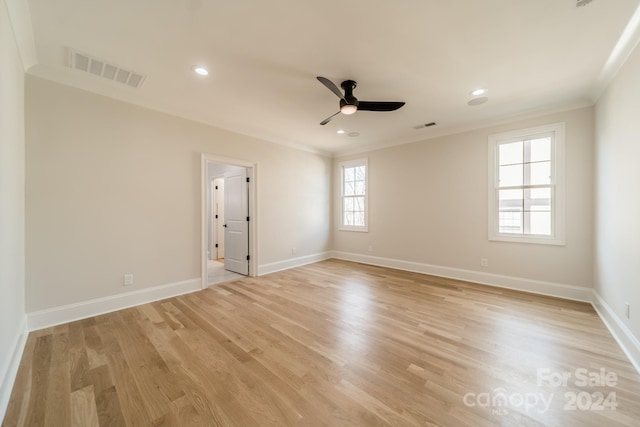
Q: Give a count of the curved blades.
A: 3